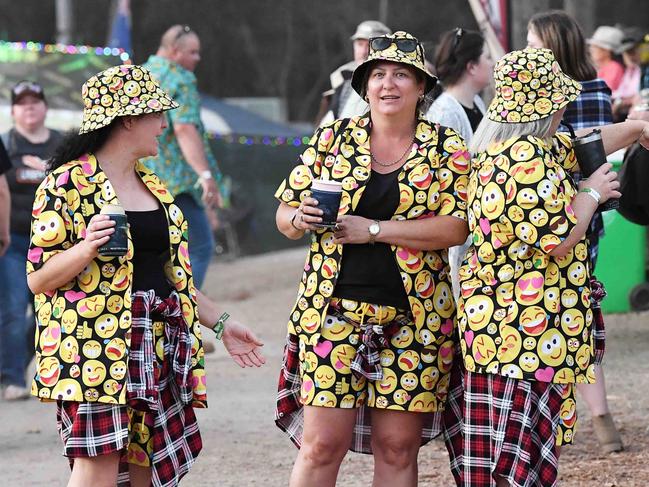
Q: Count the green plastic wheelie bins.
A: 1